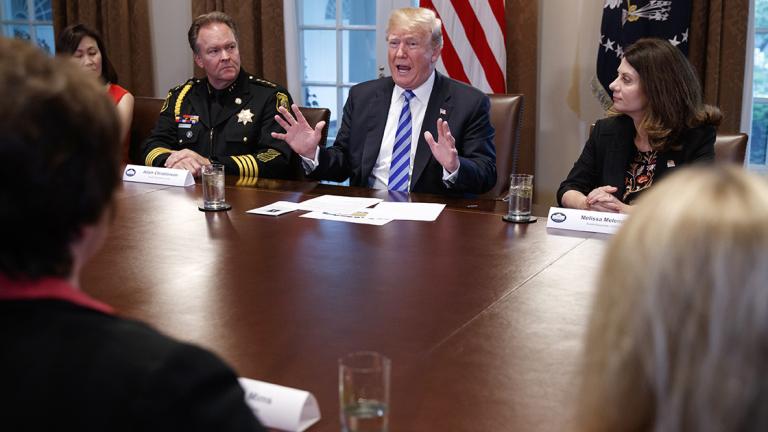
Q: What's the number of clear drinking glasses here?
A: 3